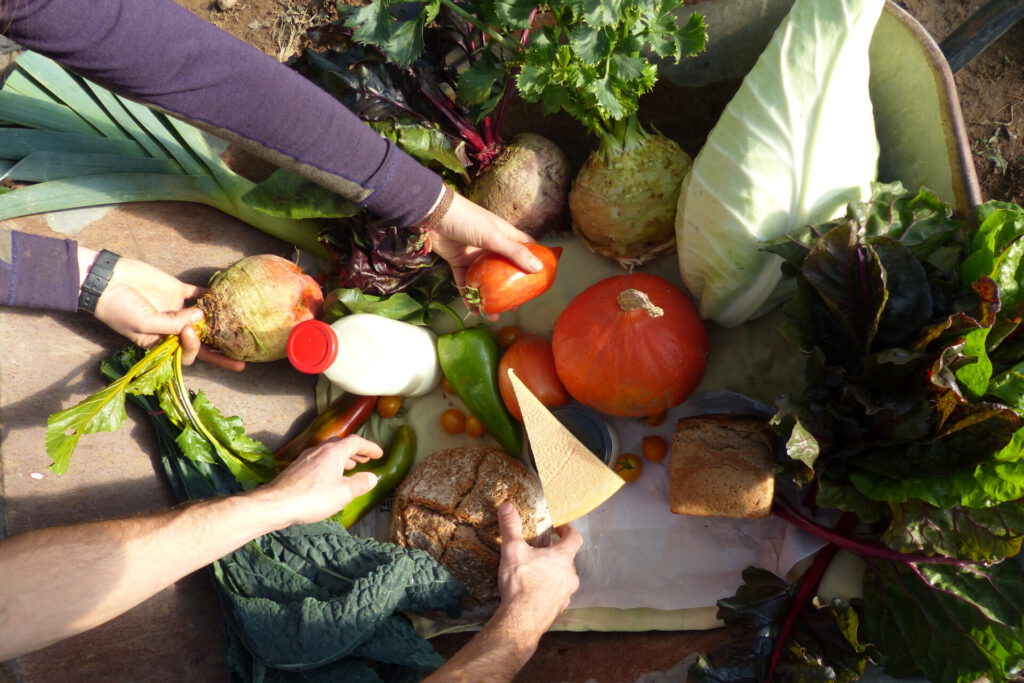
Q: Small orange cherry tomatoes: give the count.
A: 8